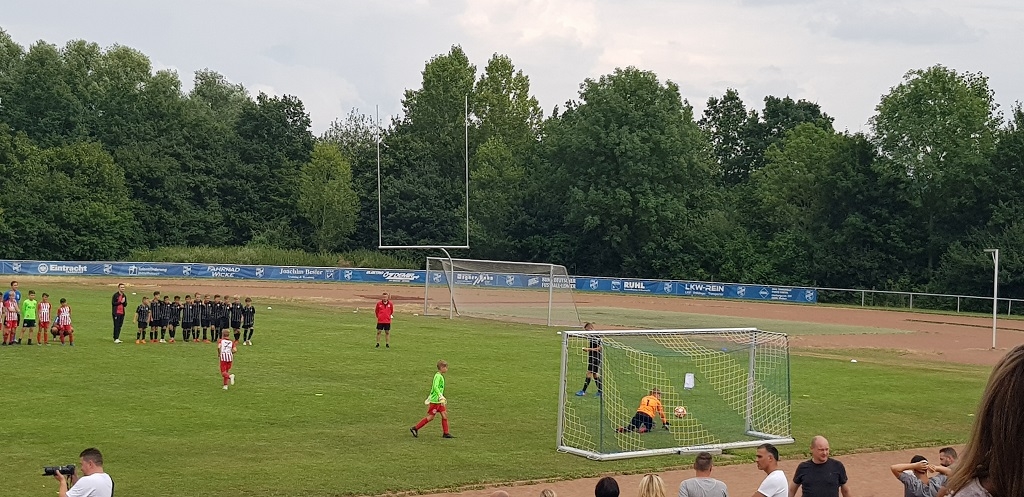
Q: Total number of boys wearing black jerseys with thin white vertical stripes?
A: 11